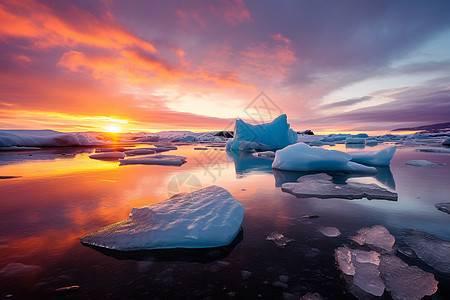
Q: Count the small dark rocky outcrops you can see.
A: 2